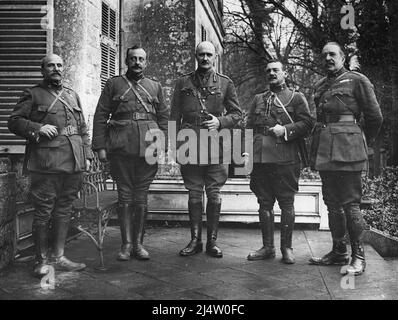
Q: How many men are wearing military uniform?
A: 5